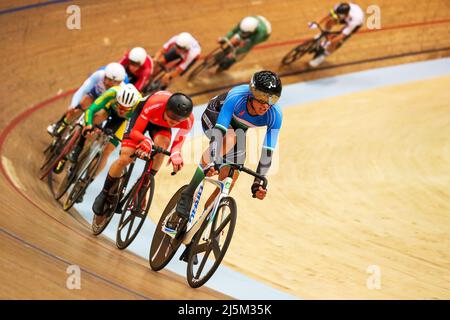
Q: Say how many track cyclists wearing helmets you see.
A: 8